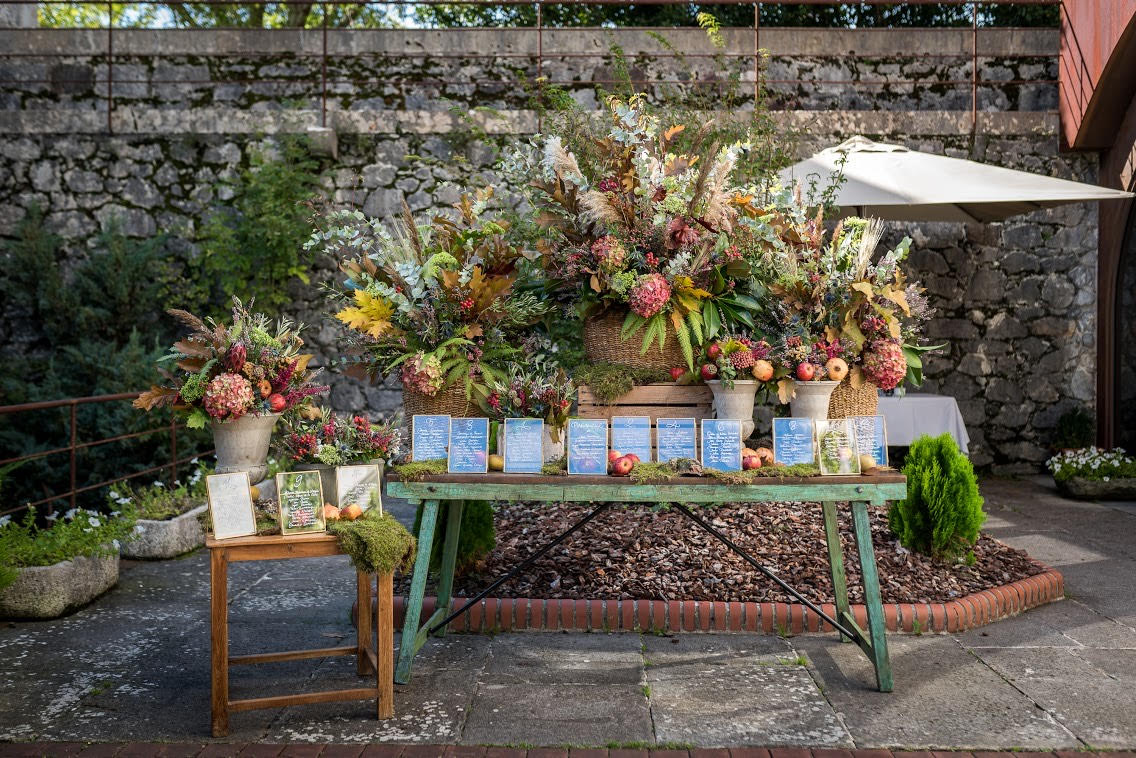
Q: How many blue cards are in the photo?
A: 9